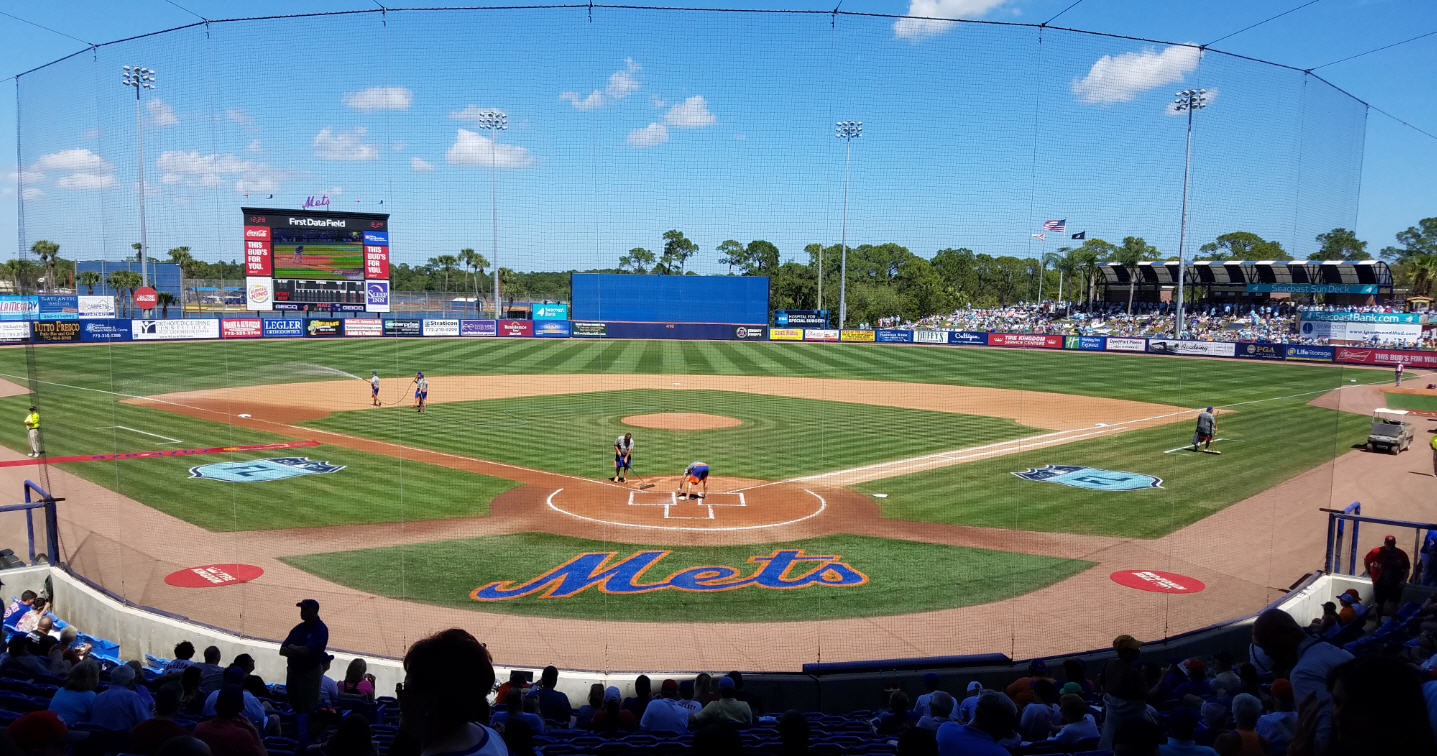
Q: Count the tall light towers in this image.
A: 4